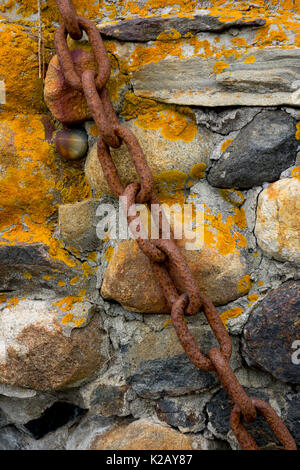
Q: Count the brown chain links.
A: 9